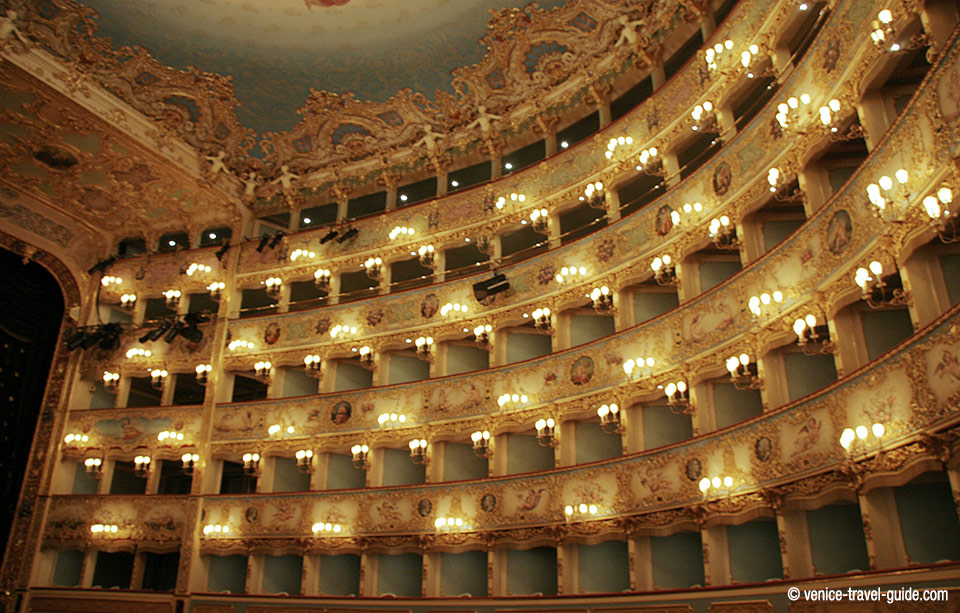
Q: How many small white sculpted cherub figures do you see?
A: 7